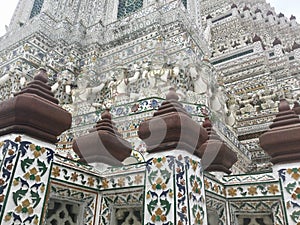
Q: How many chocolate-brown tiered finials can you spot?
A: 5